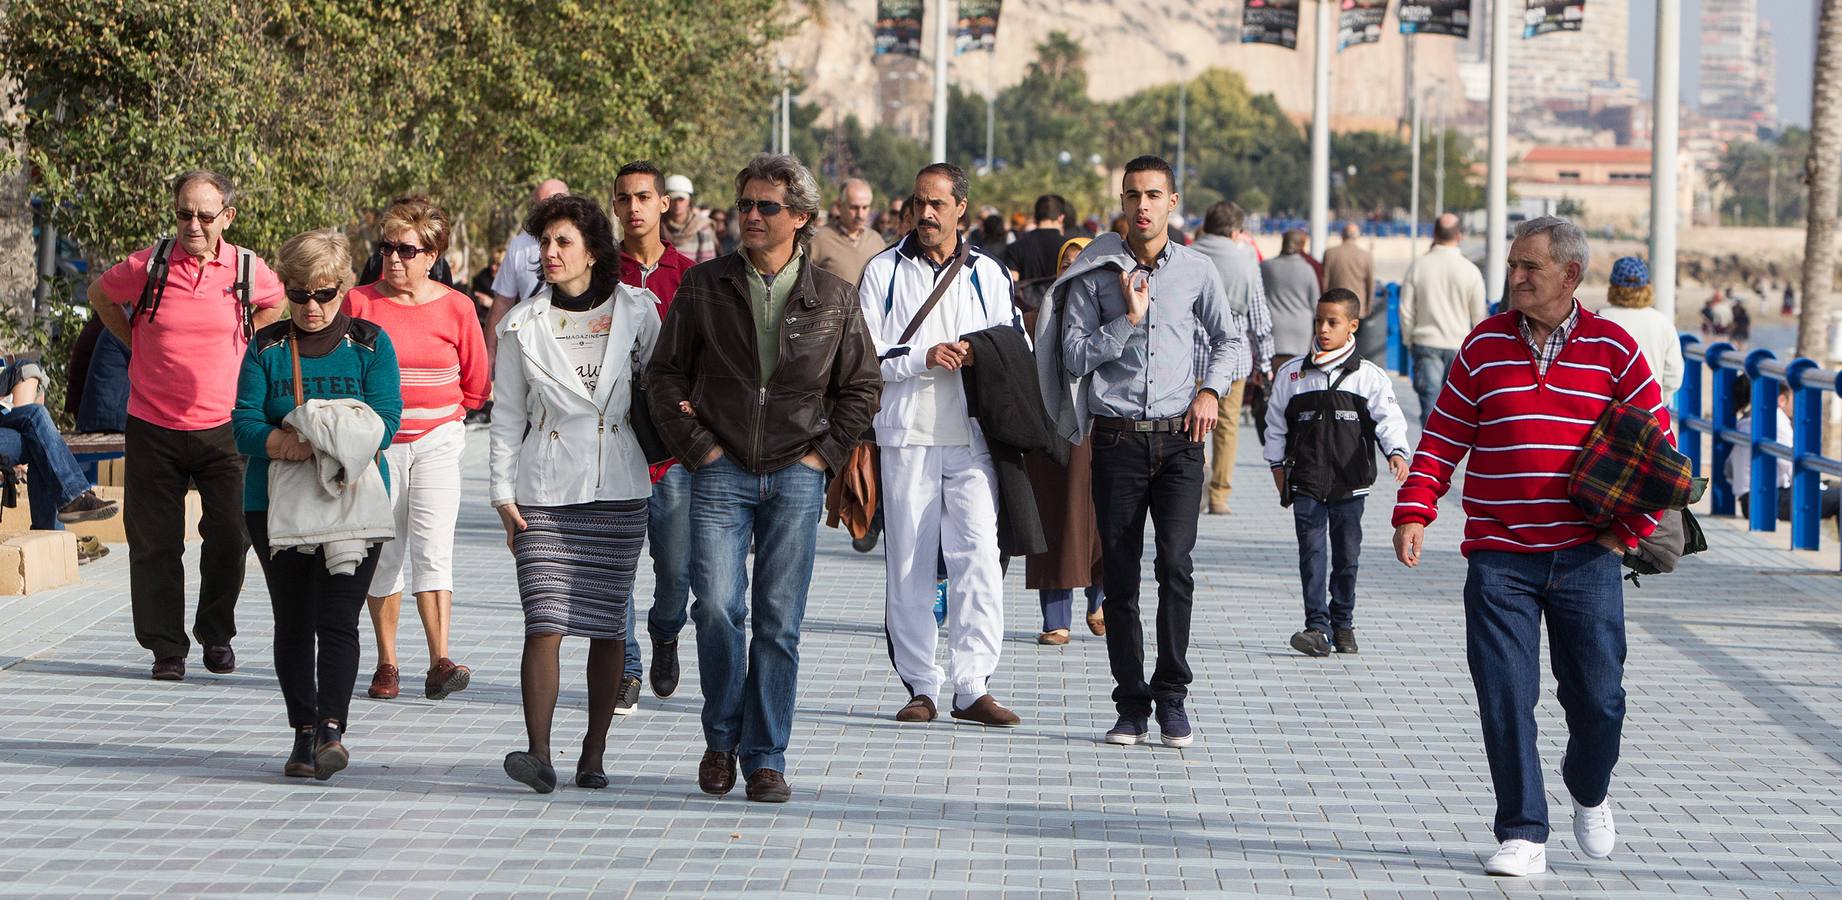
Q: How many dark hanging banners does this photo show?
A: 6